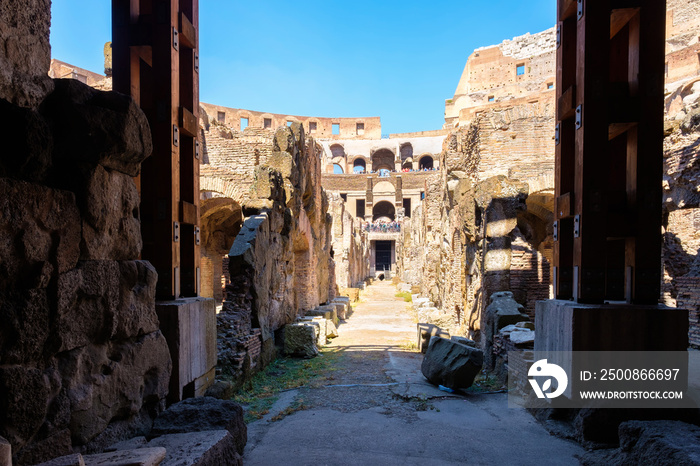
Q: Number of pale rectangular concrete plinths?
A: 2